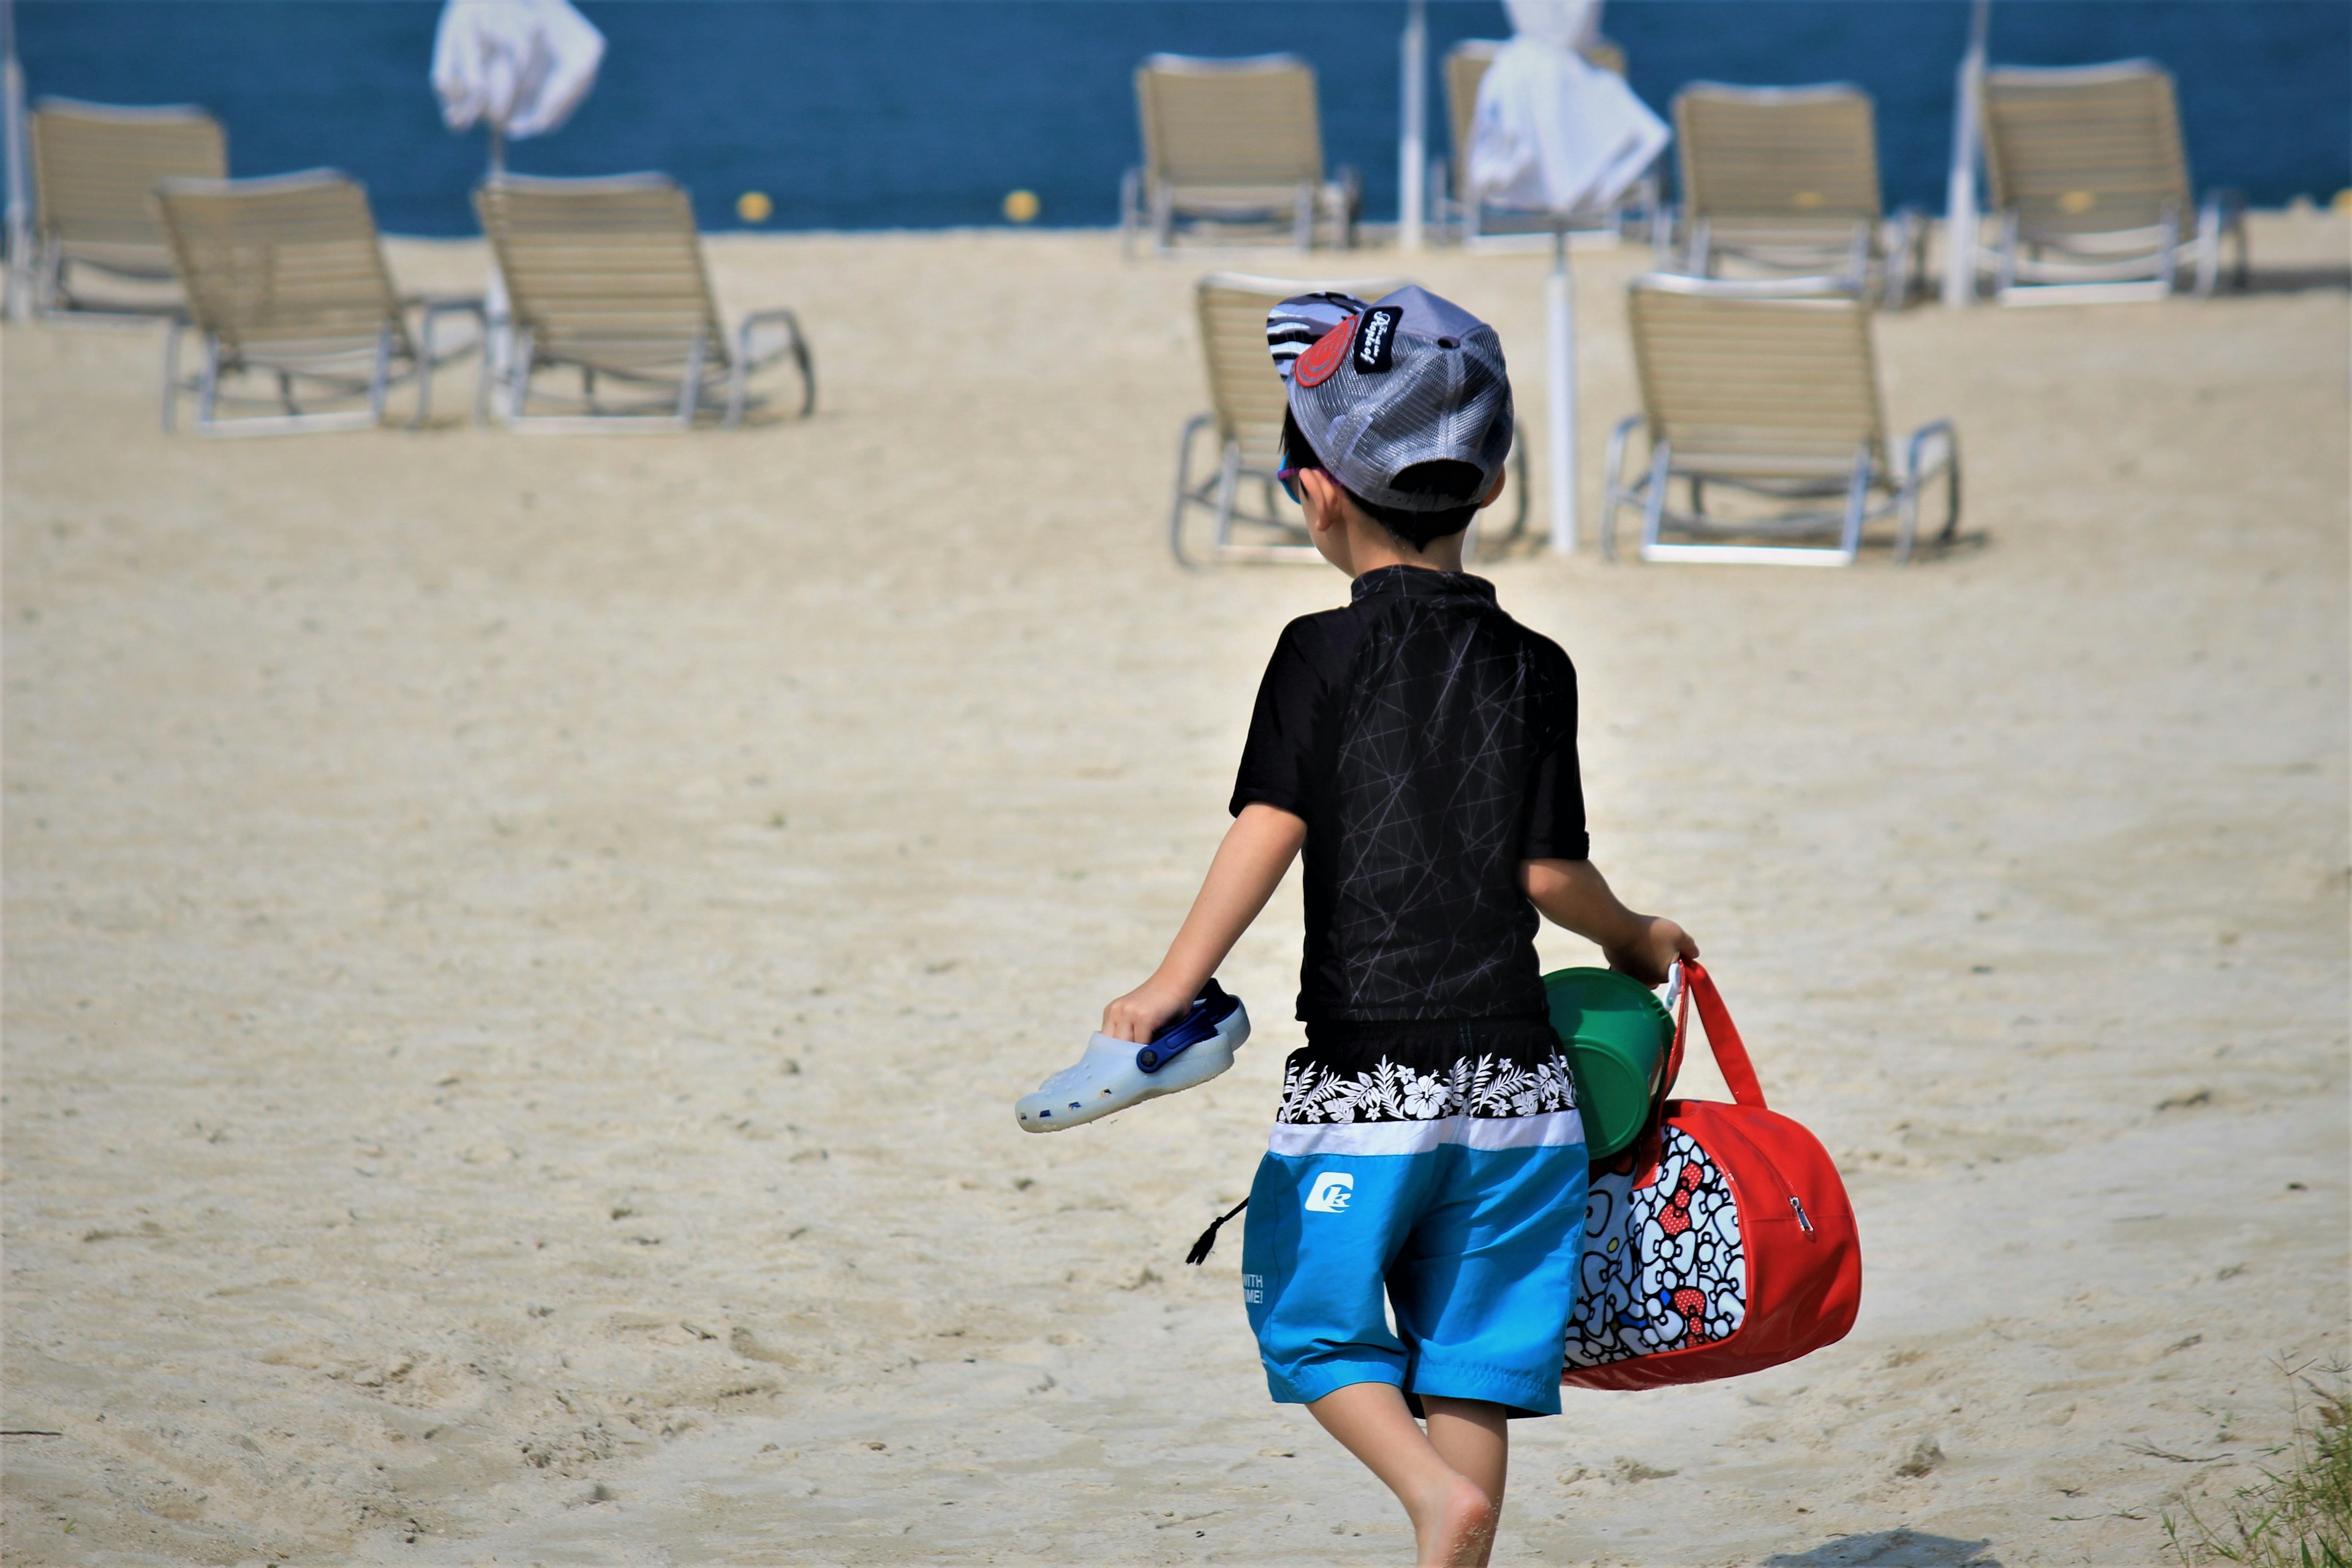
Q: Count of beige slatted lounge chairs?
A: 9